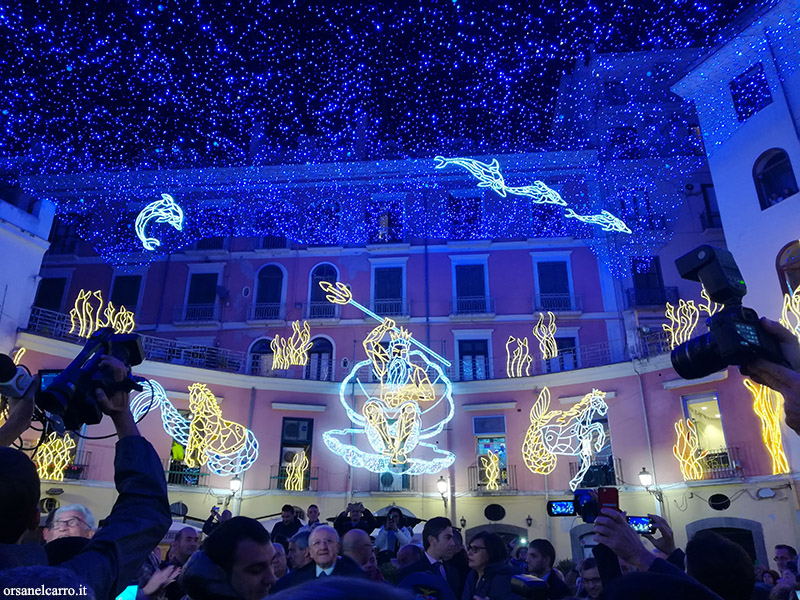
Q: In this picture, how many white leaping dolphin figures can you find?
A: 4